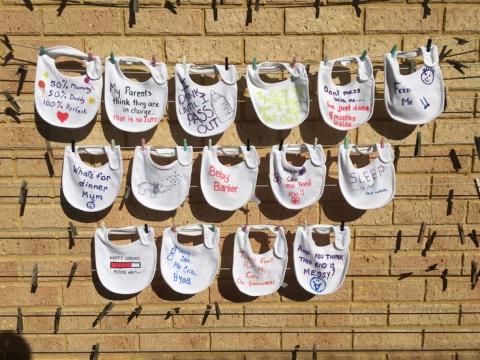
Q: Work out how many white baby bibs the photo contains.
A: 15